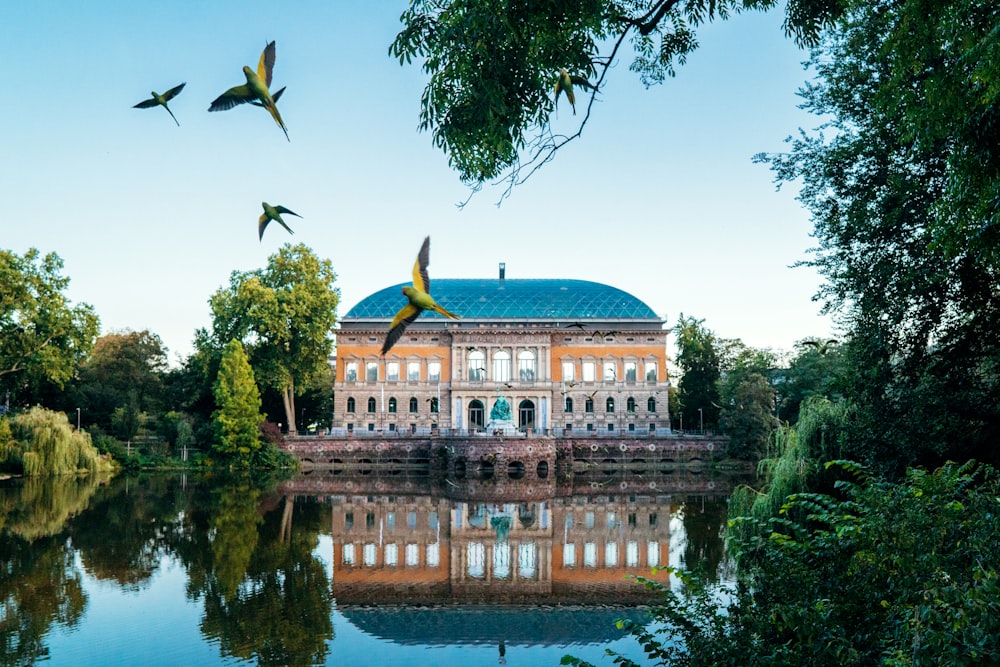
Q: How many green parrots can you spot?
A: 5